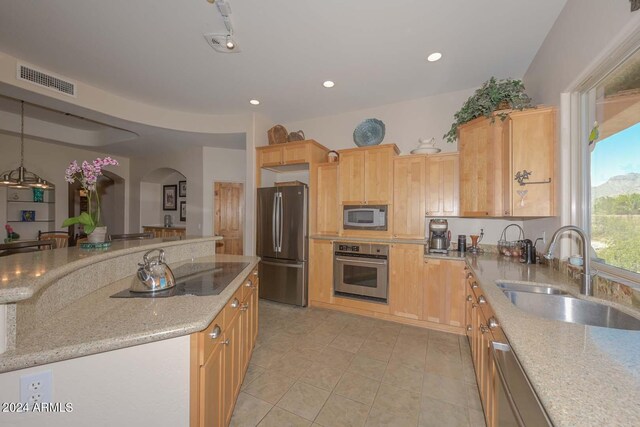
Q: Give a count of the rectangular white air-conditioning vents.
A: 1